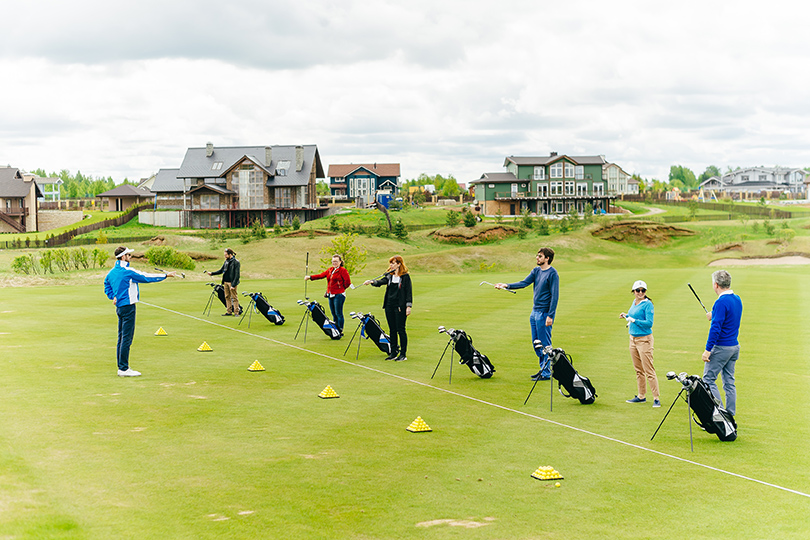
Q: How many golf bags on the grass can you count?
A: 7